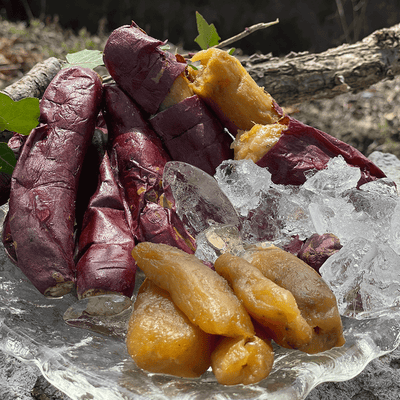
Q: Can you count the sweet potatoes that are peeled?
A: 5